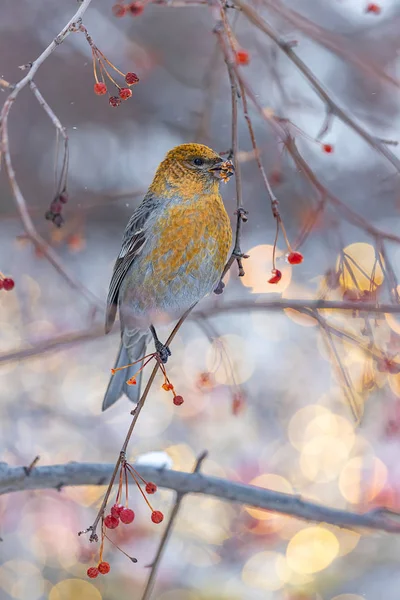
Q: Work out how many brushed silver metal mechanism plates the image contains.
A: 0